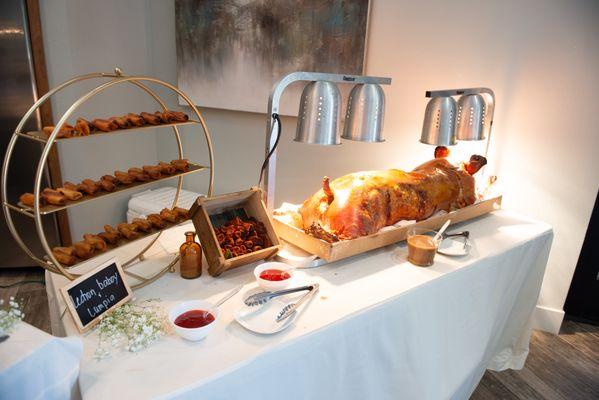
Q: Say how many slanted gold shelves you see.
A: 3